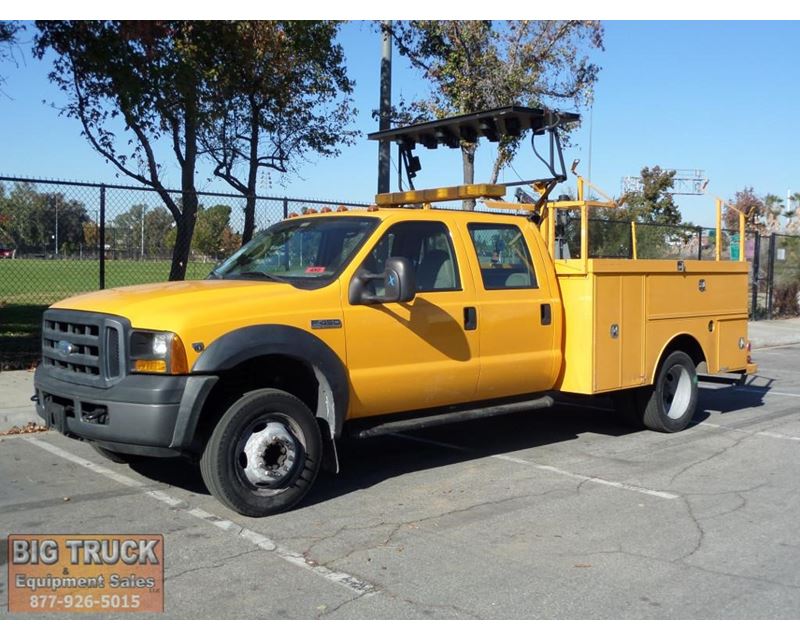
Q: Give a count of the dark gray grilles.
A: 1